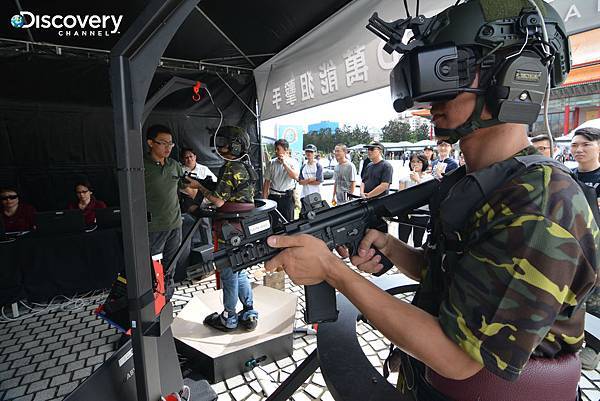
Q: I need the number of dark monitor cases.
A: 2